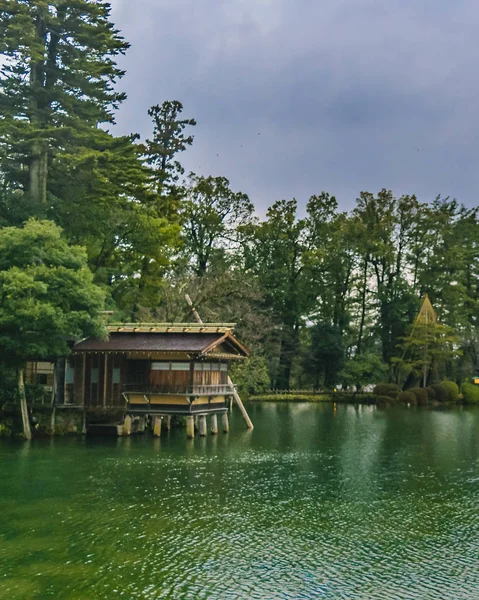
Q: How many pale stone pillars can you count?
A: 6